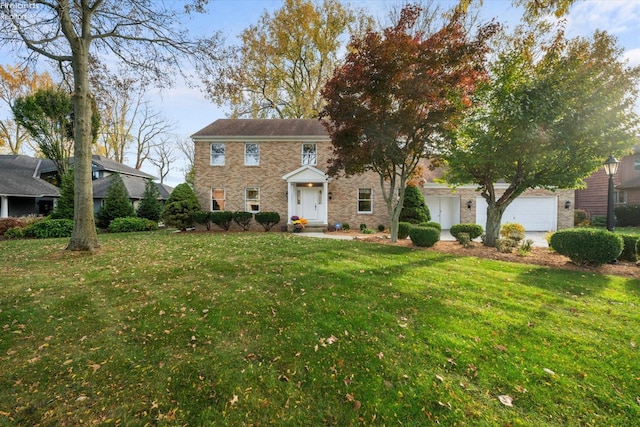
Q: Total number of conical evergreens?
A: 5